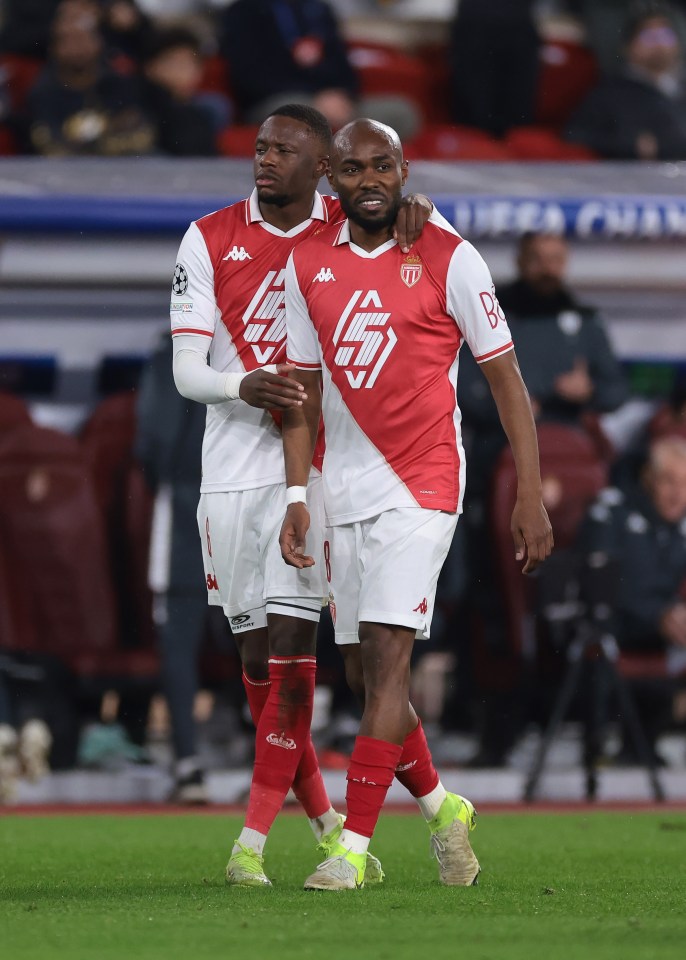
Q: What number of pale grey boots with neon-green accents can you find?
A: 4